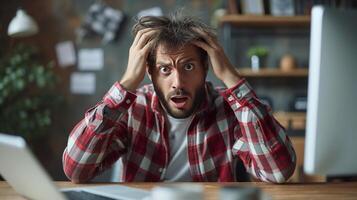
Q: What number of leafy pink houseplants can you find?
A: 0